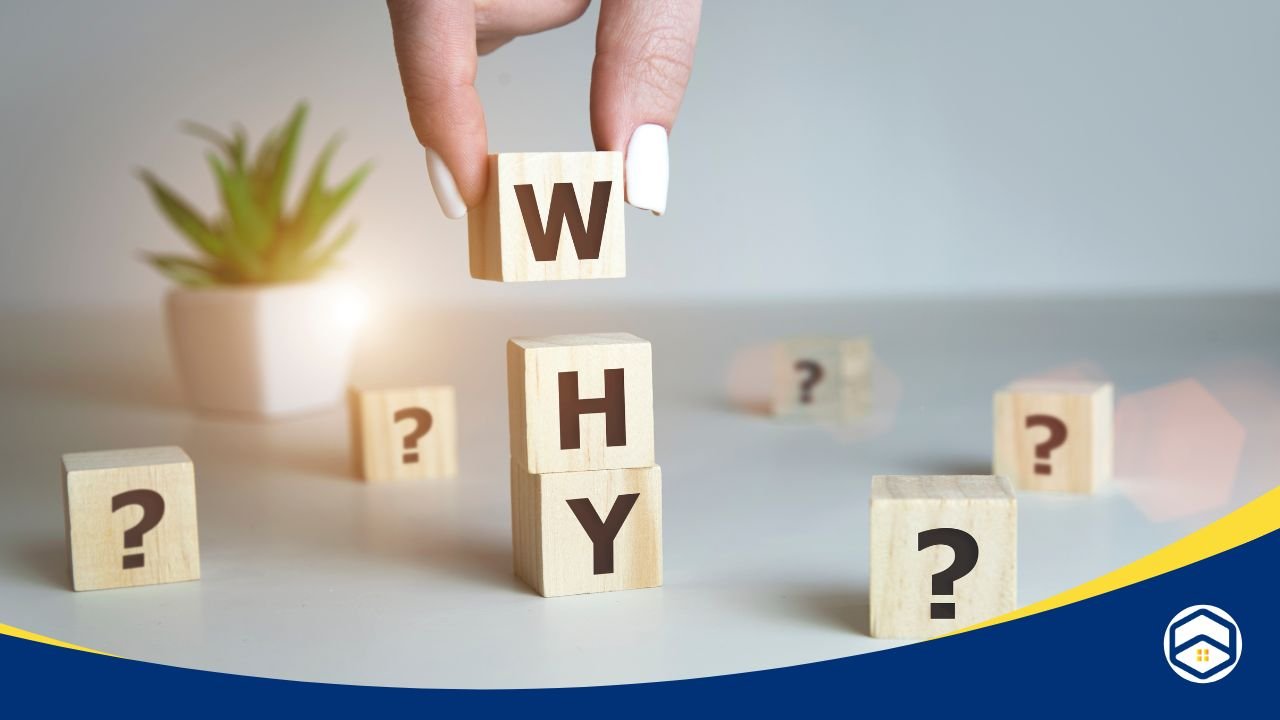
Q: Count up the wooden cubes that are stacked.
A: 2